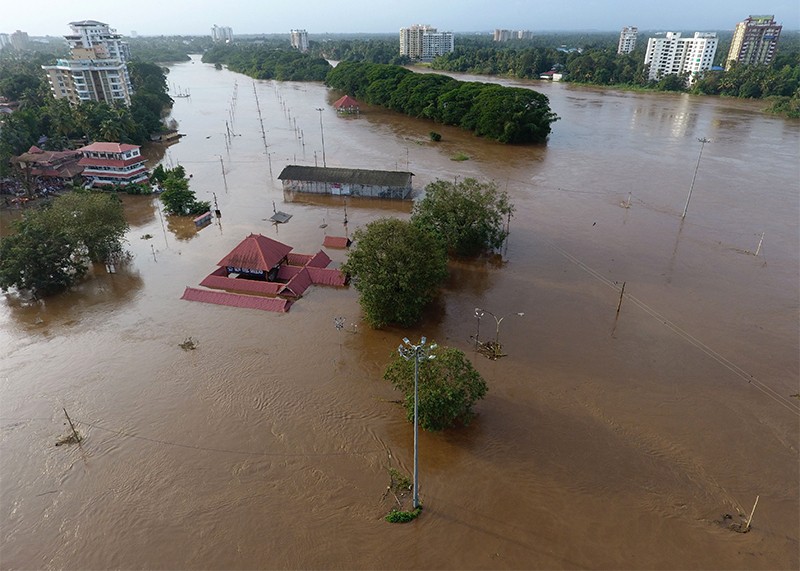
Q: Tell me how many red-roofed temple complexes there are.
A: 1